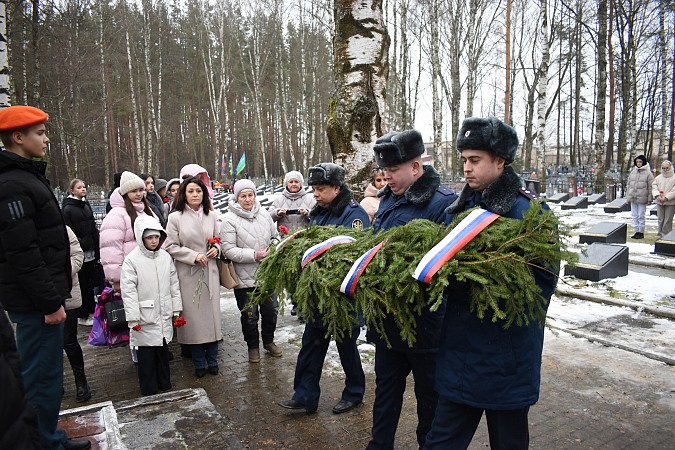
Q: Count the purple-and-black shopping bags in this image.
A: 1